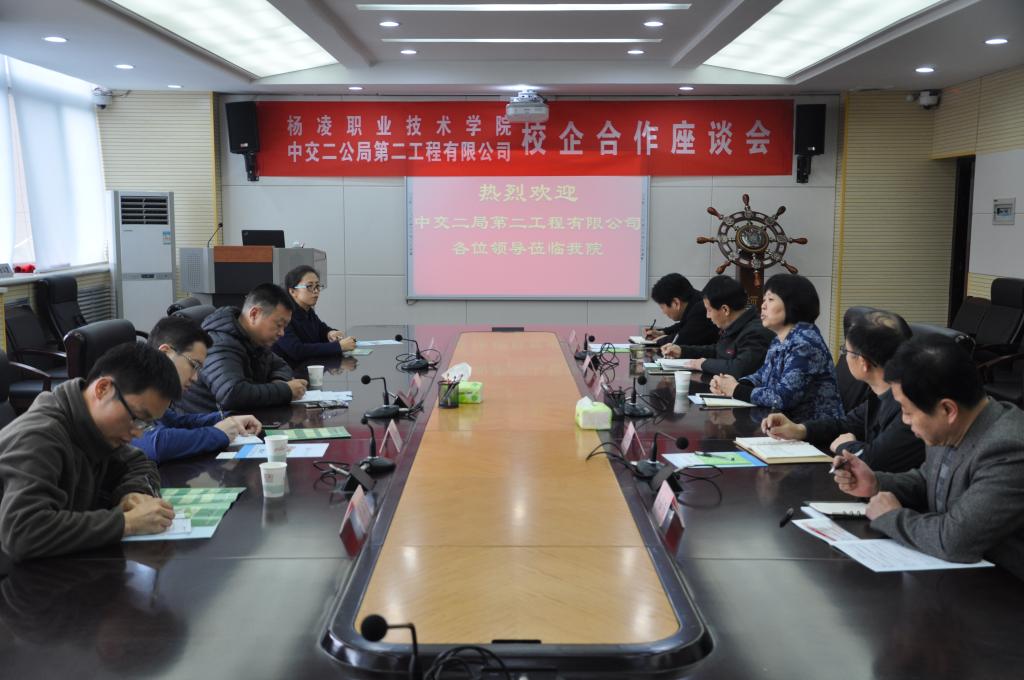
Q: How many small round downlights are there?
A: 11